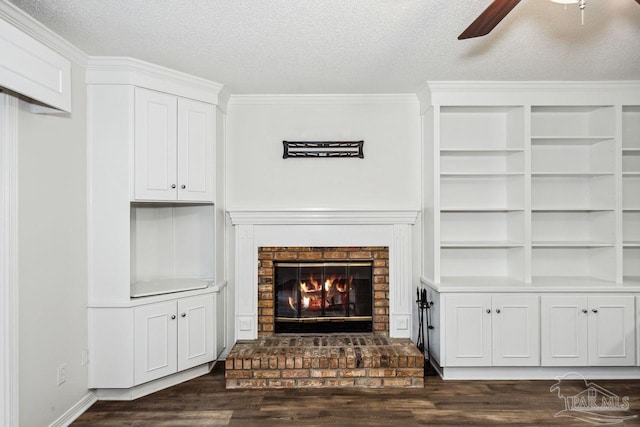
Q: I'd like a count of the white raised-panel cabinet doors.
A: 8